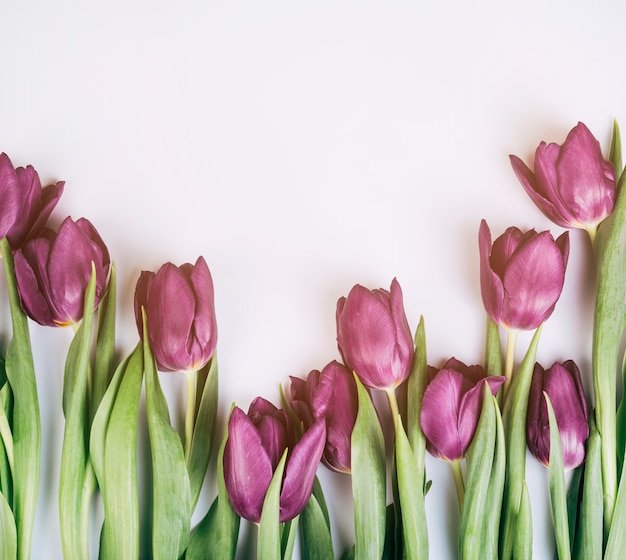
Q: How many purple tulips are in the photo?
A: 10